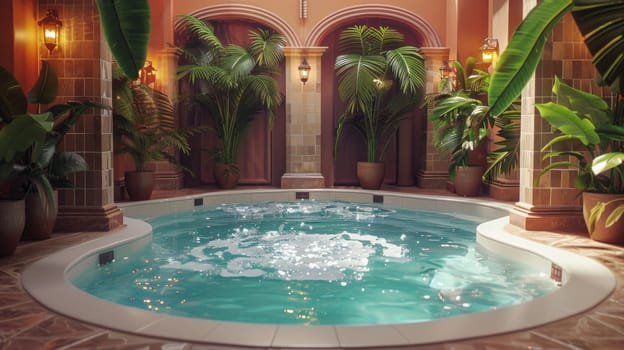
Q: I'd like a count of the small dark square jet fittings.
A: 5